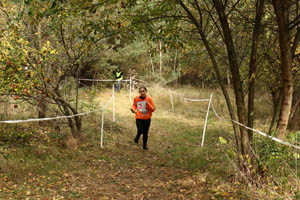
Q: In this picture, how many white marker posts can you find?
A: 5